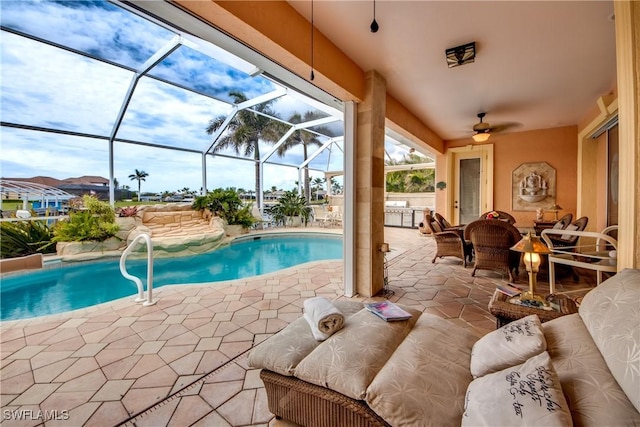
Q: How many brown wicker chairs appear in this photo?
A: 6